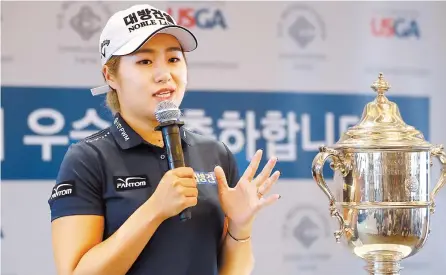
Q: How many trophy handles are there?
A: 2